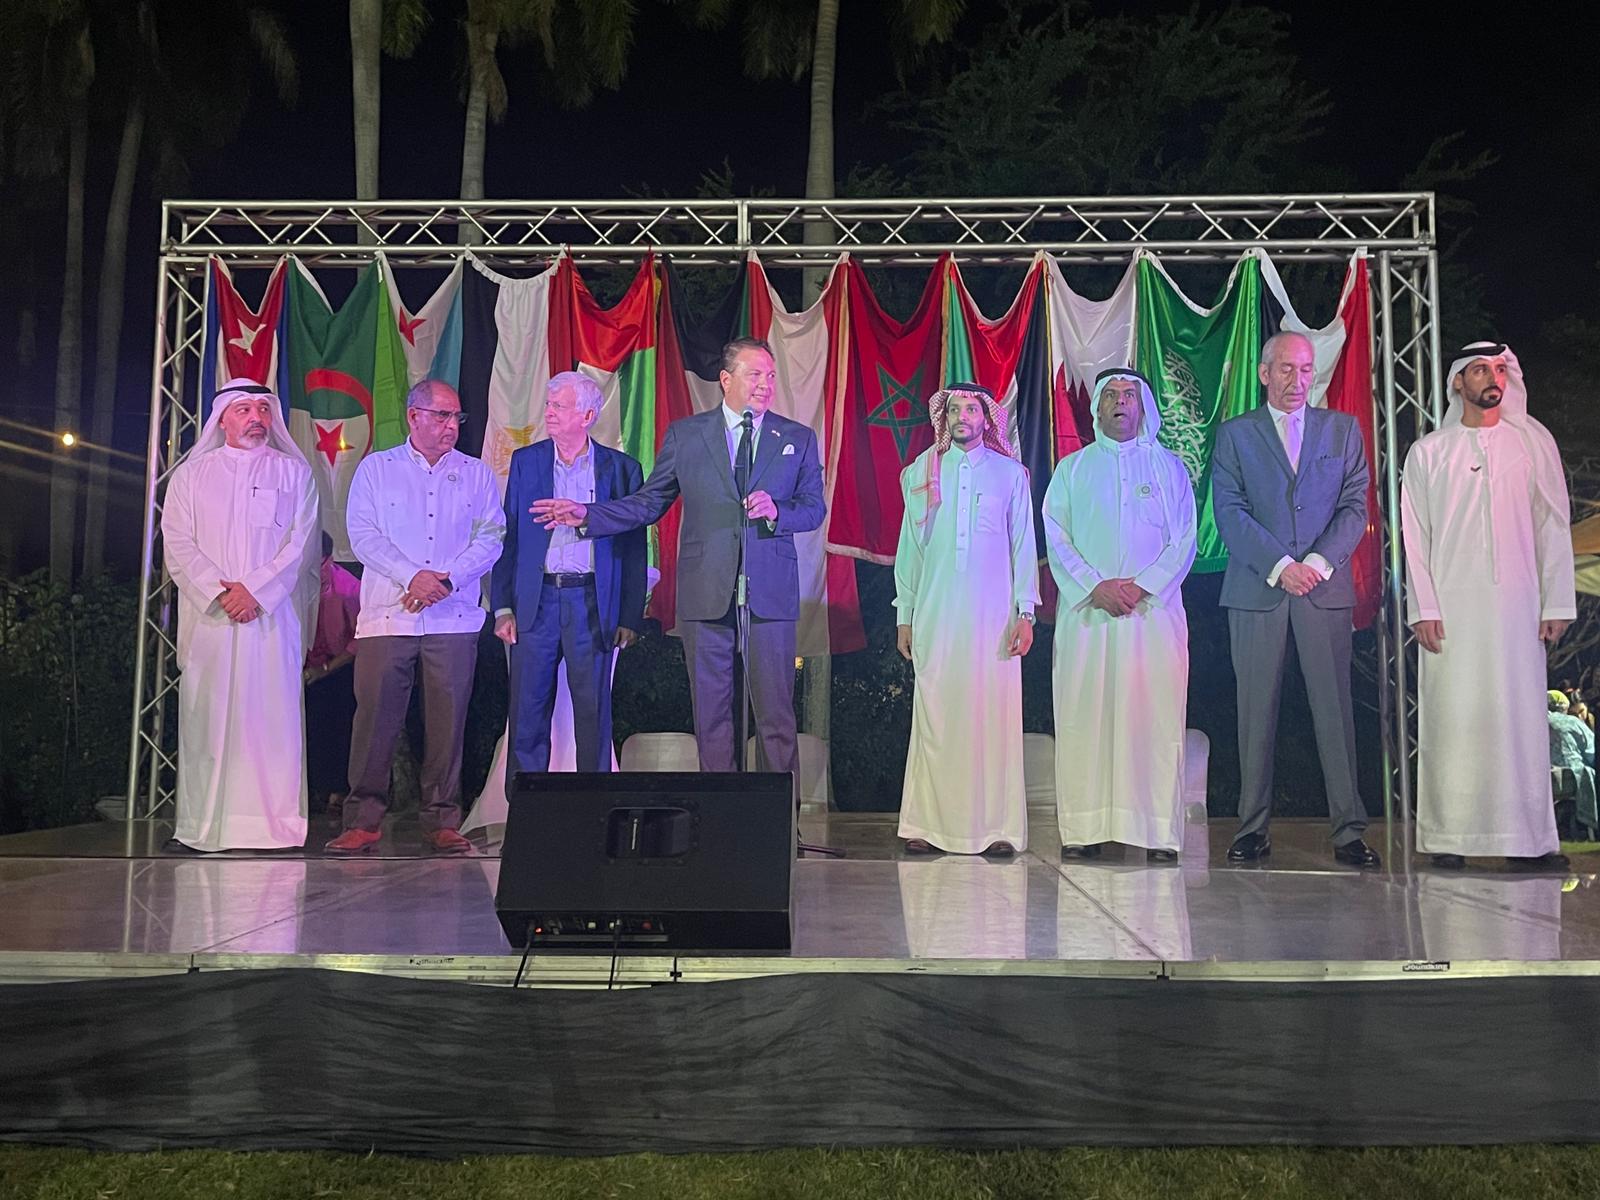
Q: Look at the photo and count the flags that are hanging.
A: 12